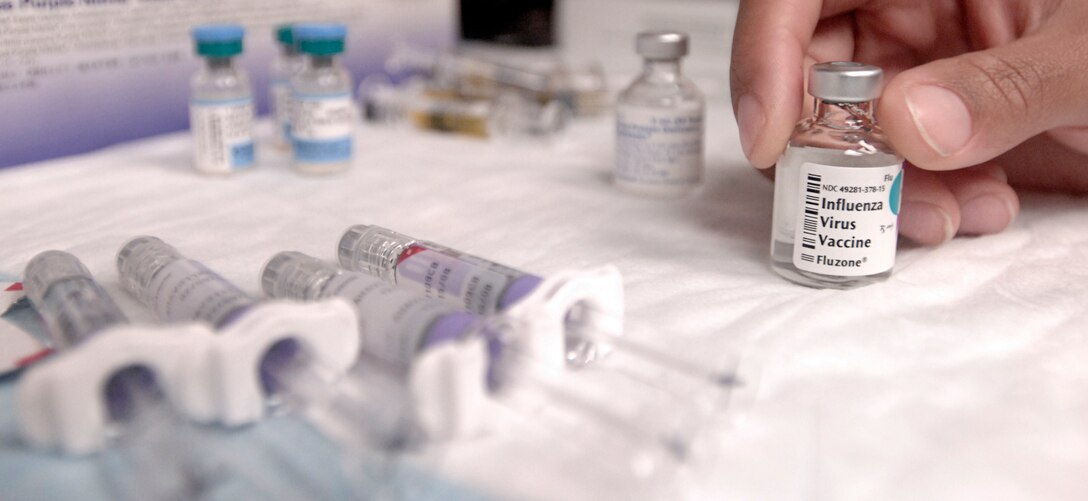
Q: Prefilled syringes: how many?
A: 4